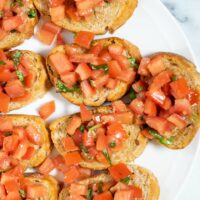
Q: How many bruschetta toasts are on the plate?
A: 9